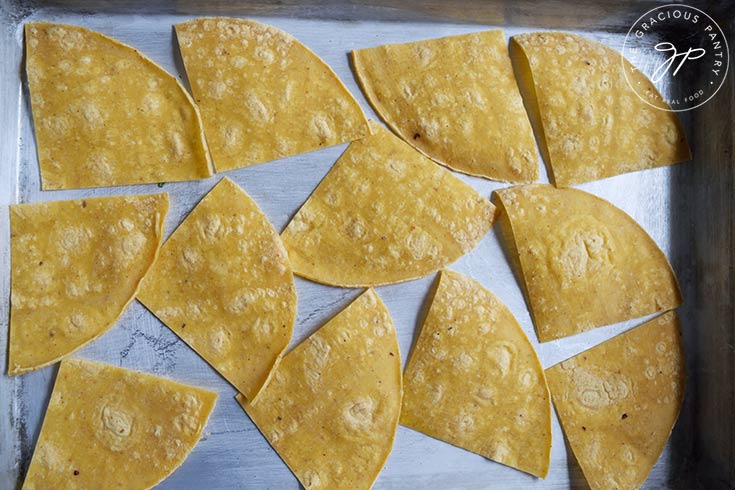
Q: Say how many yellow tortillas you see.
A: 12